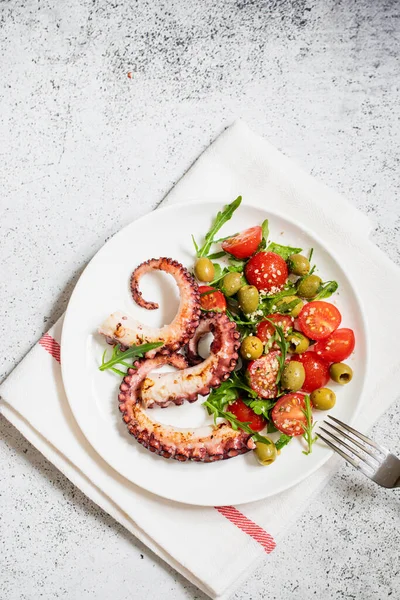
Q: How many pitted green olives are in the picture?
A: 12